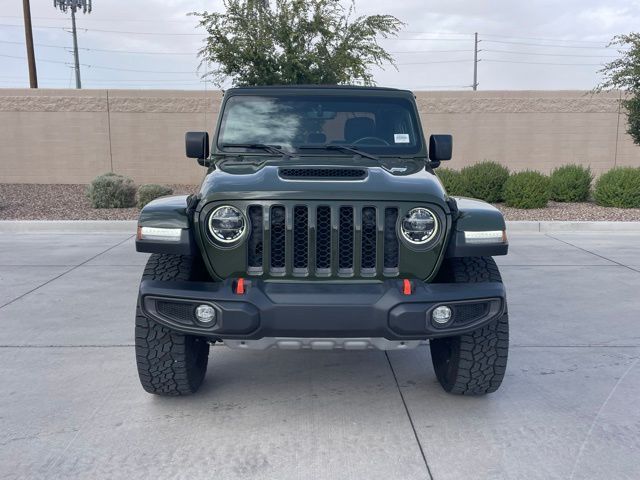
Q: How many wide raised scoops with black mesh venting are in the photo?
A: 1